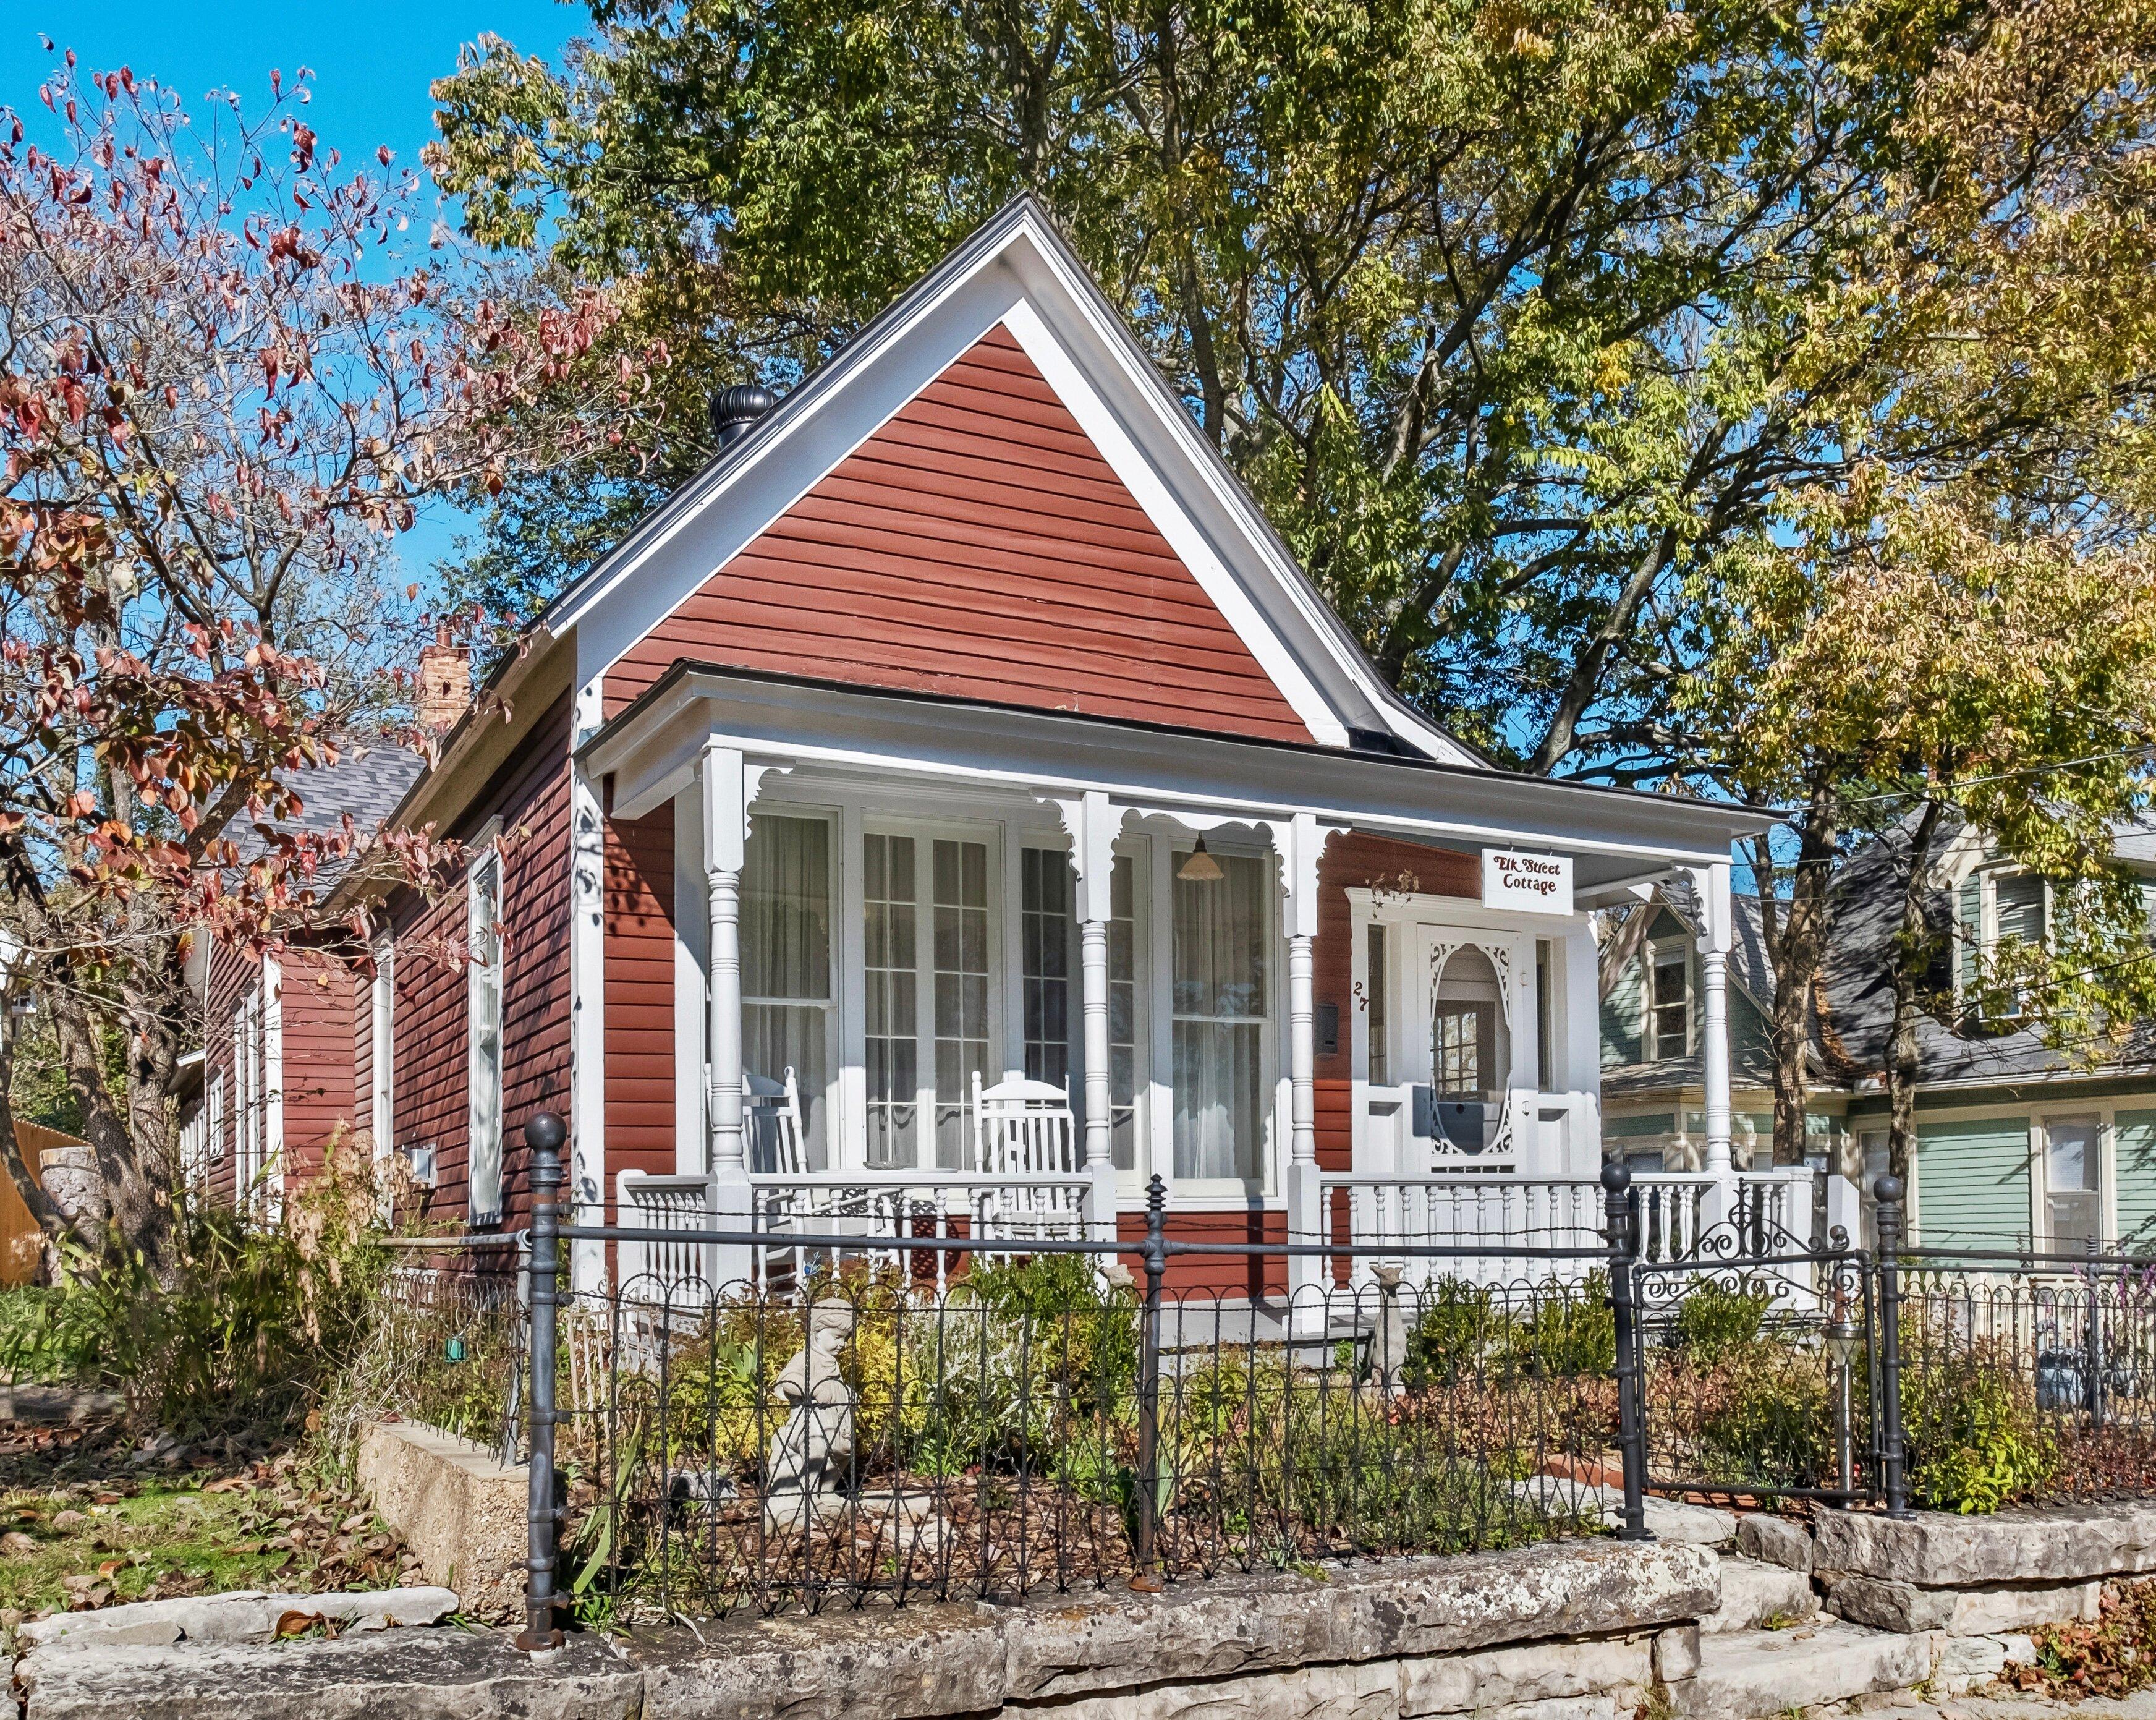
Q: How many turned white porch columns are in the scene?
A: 4